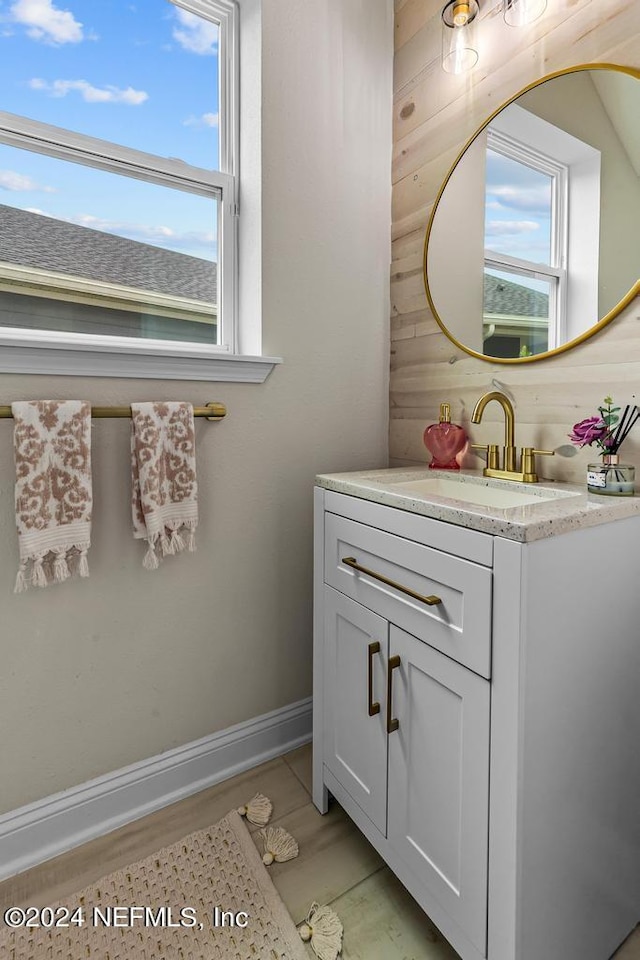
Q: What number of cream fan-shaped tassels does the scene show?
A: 3